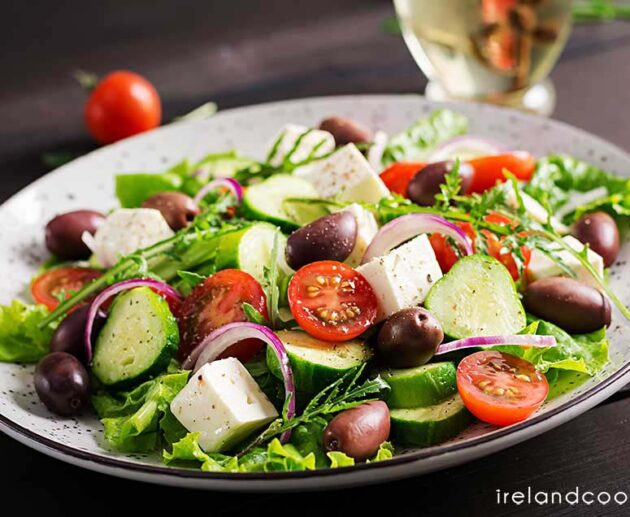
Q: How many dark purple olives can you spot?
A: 11